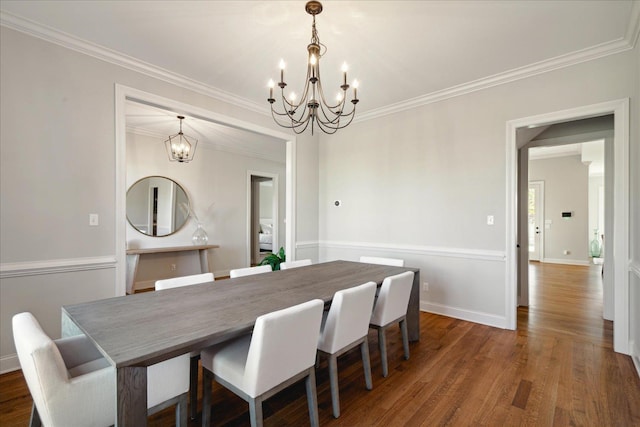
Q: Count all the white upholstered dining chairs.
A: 8